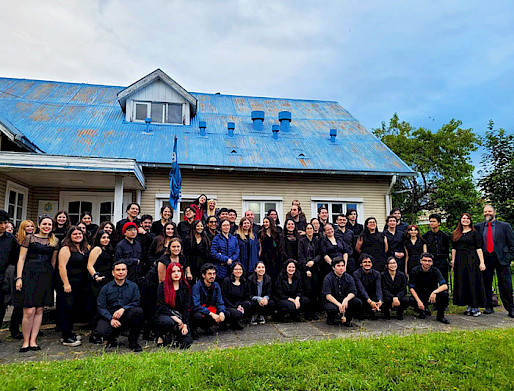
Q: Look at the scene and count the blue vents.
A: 7